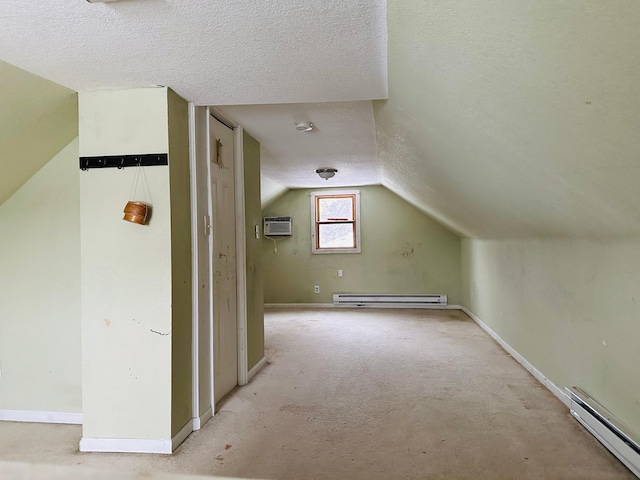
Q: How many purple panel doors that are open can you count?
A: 0